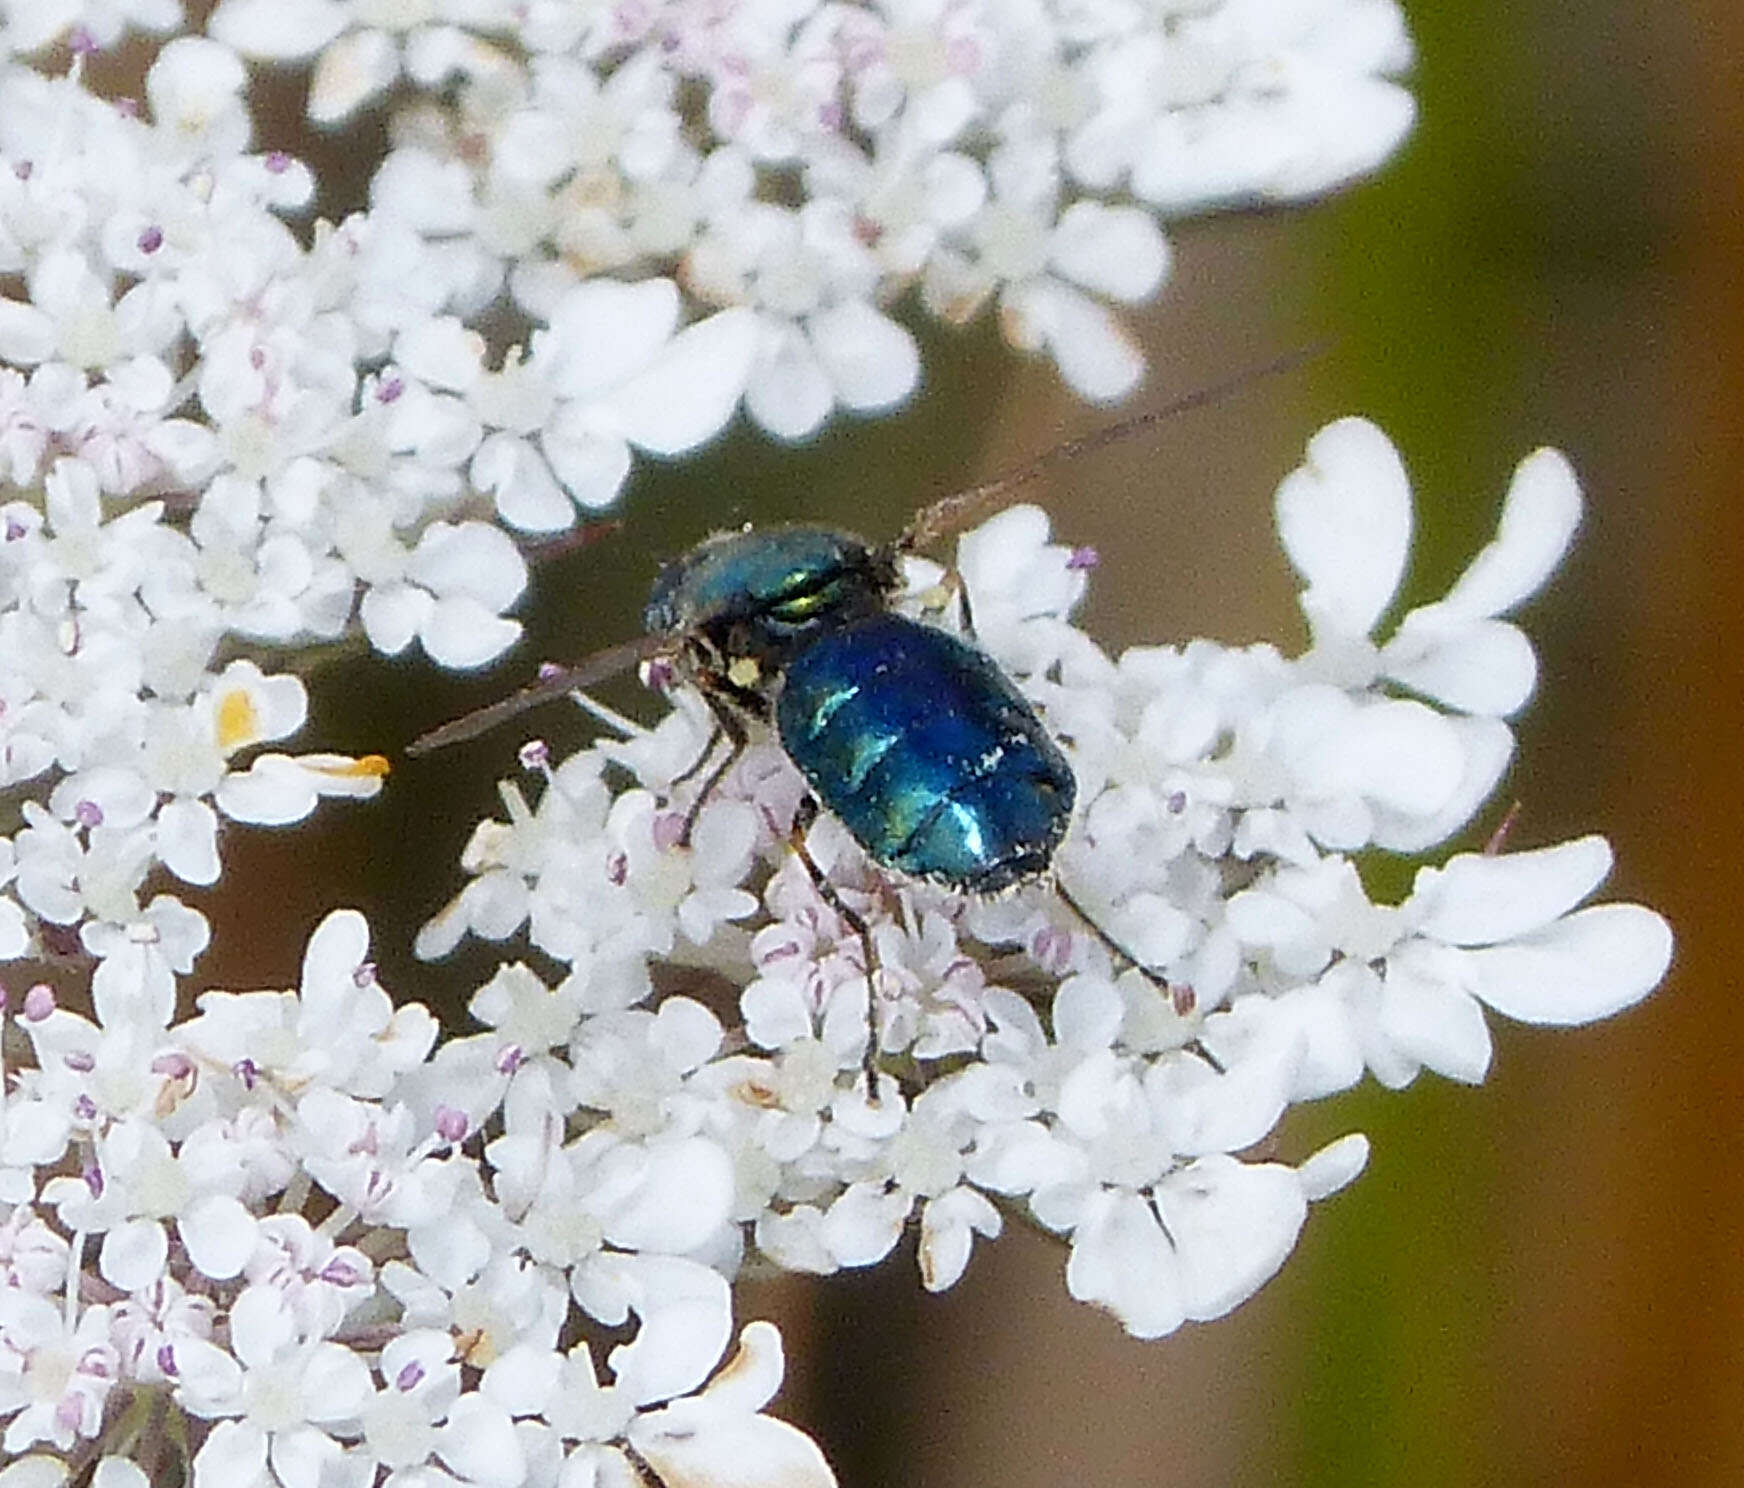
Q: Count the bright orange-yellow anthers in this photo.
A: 2